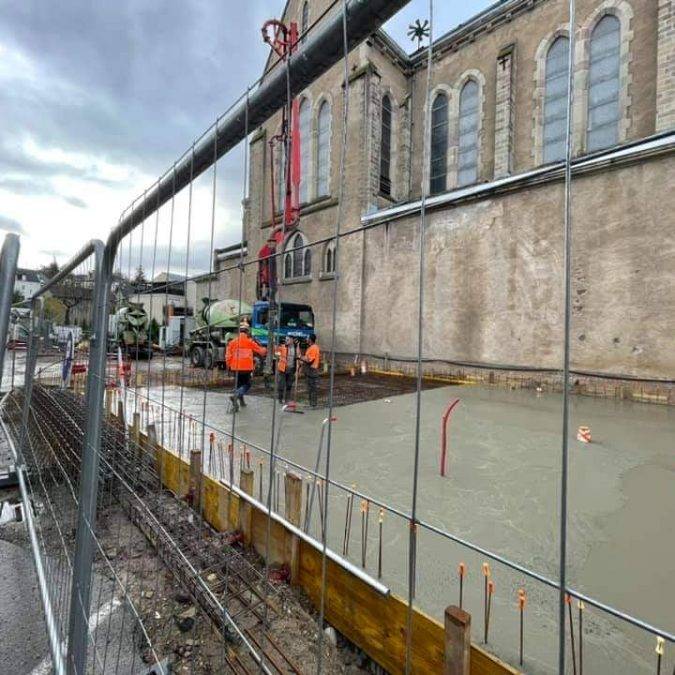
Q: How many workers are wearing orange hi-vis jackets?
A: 3